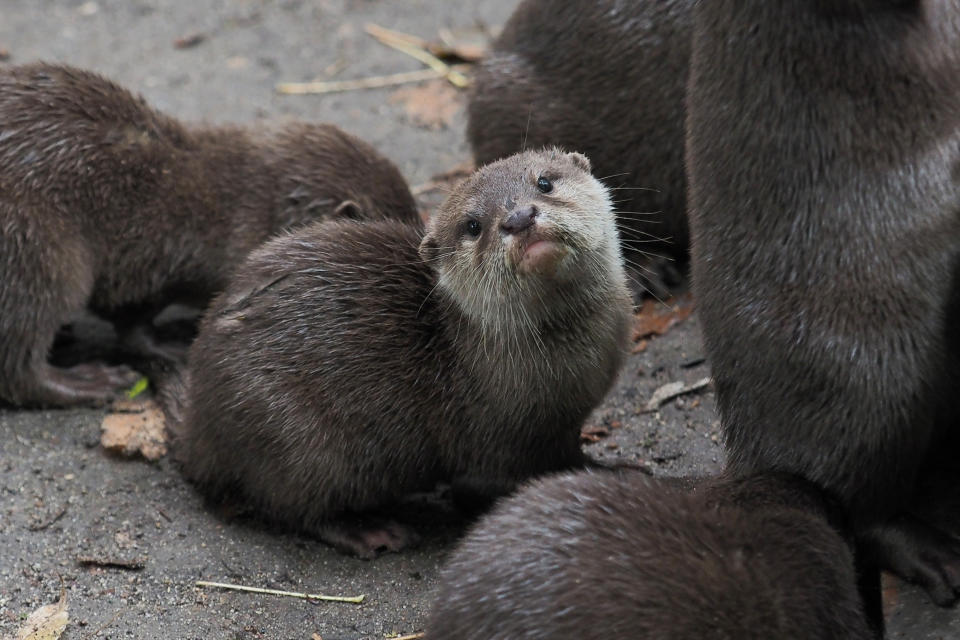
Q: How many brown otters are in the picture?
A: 5